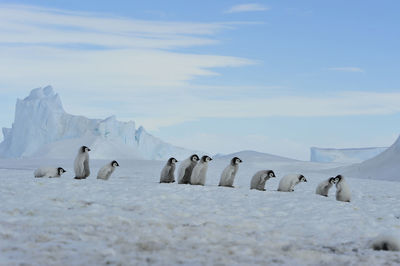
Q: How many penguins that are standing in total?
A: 10